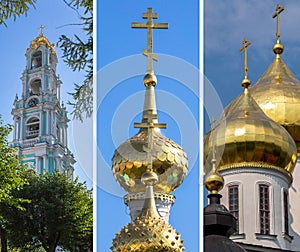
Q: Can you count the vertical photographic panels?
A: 3